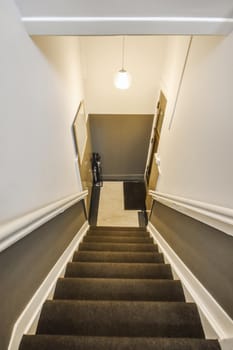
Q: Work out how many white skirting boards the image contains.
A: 2